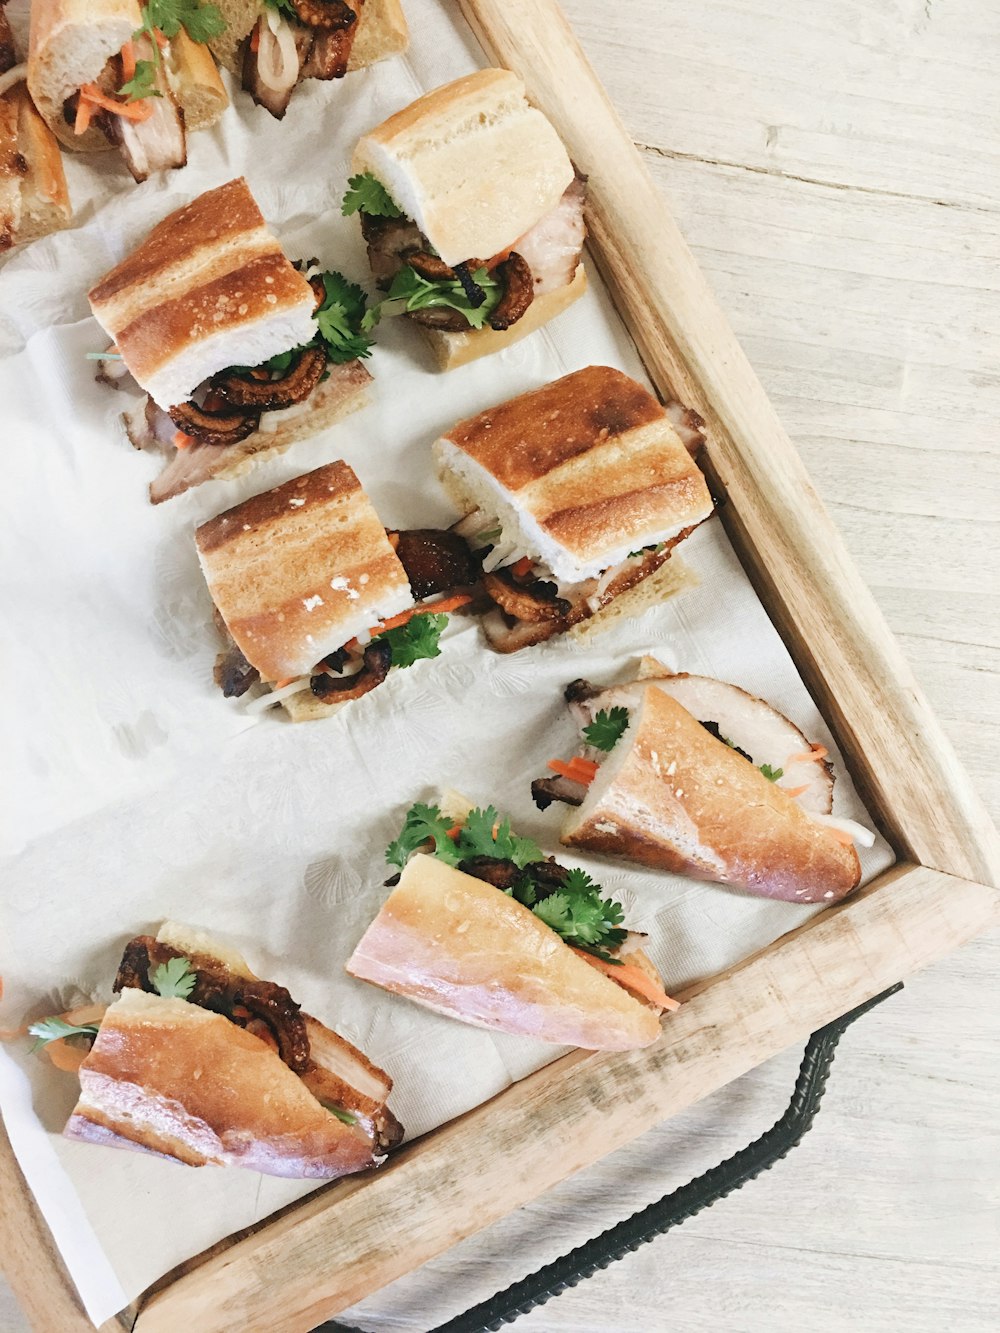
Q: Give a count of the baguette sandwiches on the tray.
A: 10